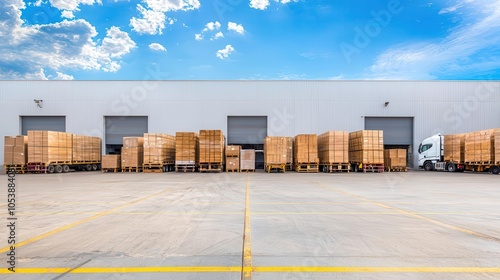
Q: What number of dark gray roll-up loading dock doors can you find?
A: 4